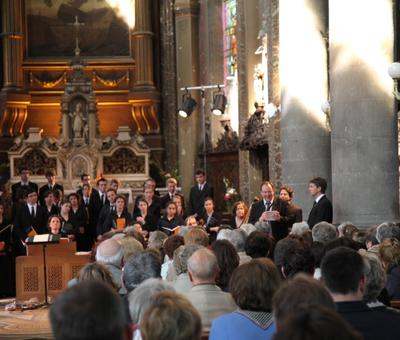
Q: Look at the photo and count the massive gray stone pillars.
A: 2